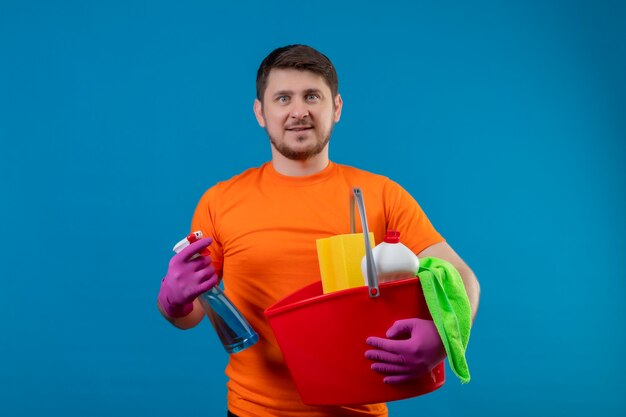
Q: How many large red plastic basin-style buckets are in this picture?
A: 1